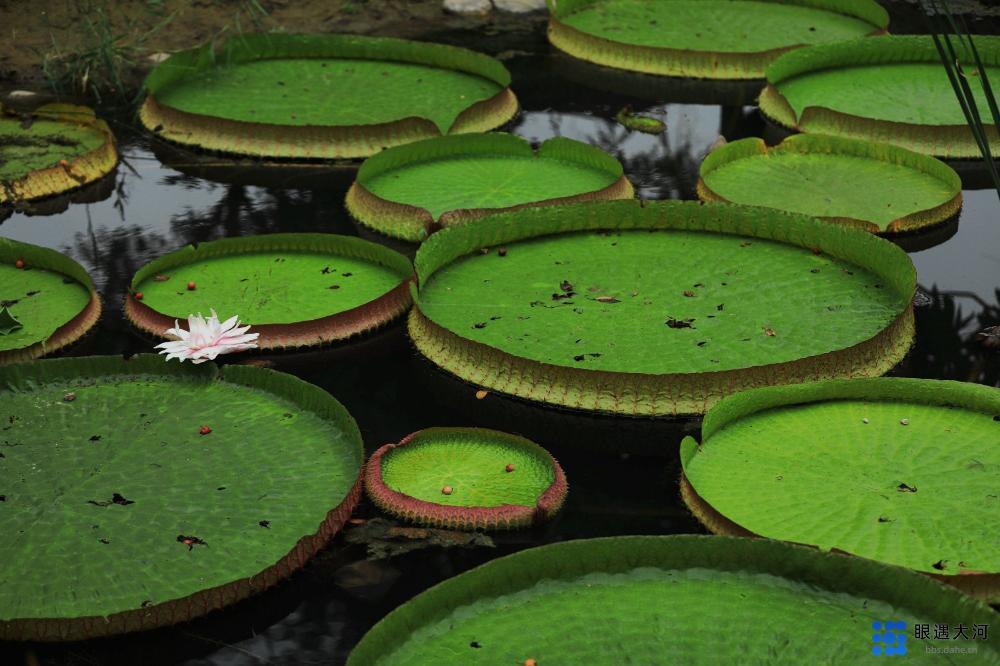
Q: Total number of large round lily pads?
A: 13